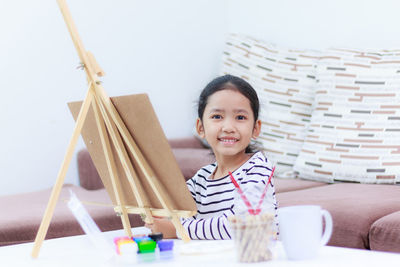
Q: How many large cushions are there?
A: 2